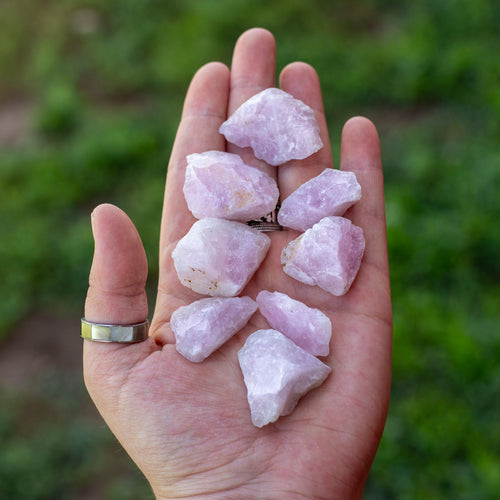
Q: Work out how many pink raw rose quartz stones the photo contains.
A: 8